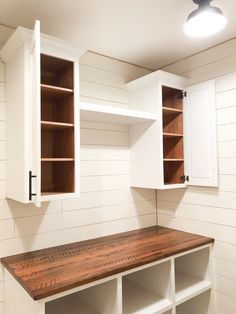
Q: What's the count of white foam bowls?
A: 0